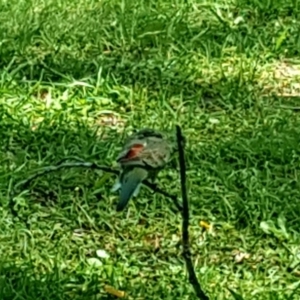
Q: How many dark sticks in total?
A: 2